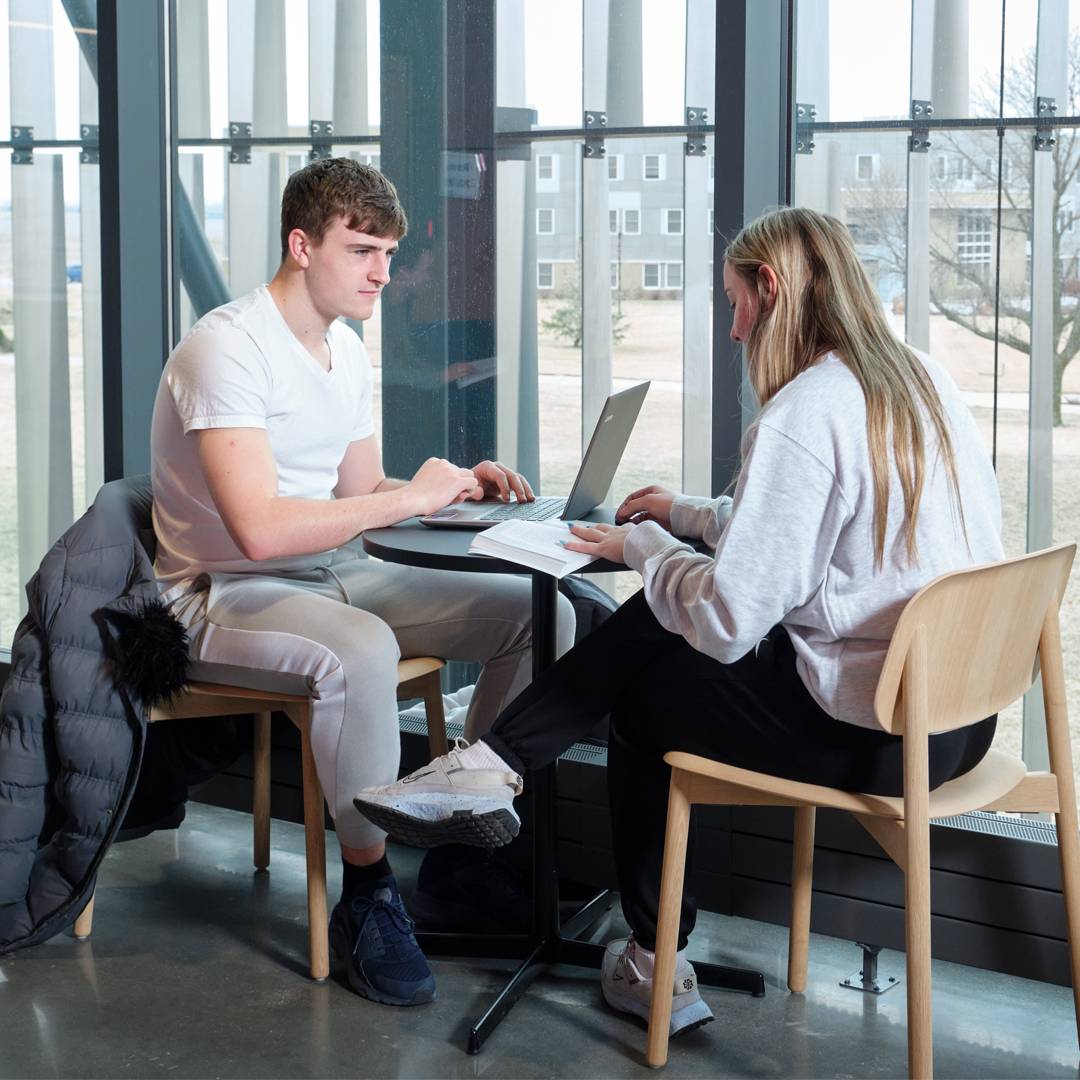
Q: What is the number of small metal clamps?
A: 9